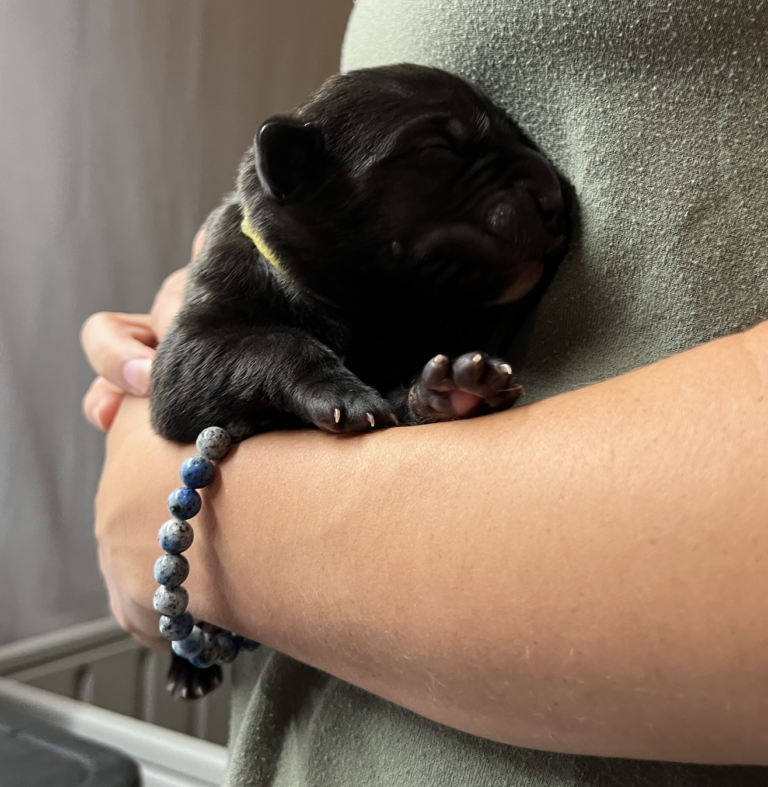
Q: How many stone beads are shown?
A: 11